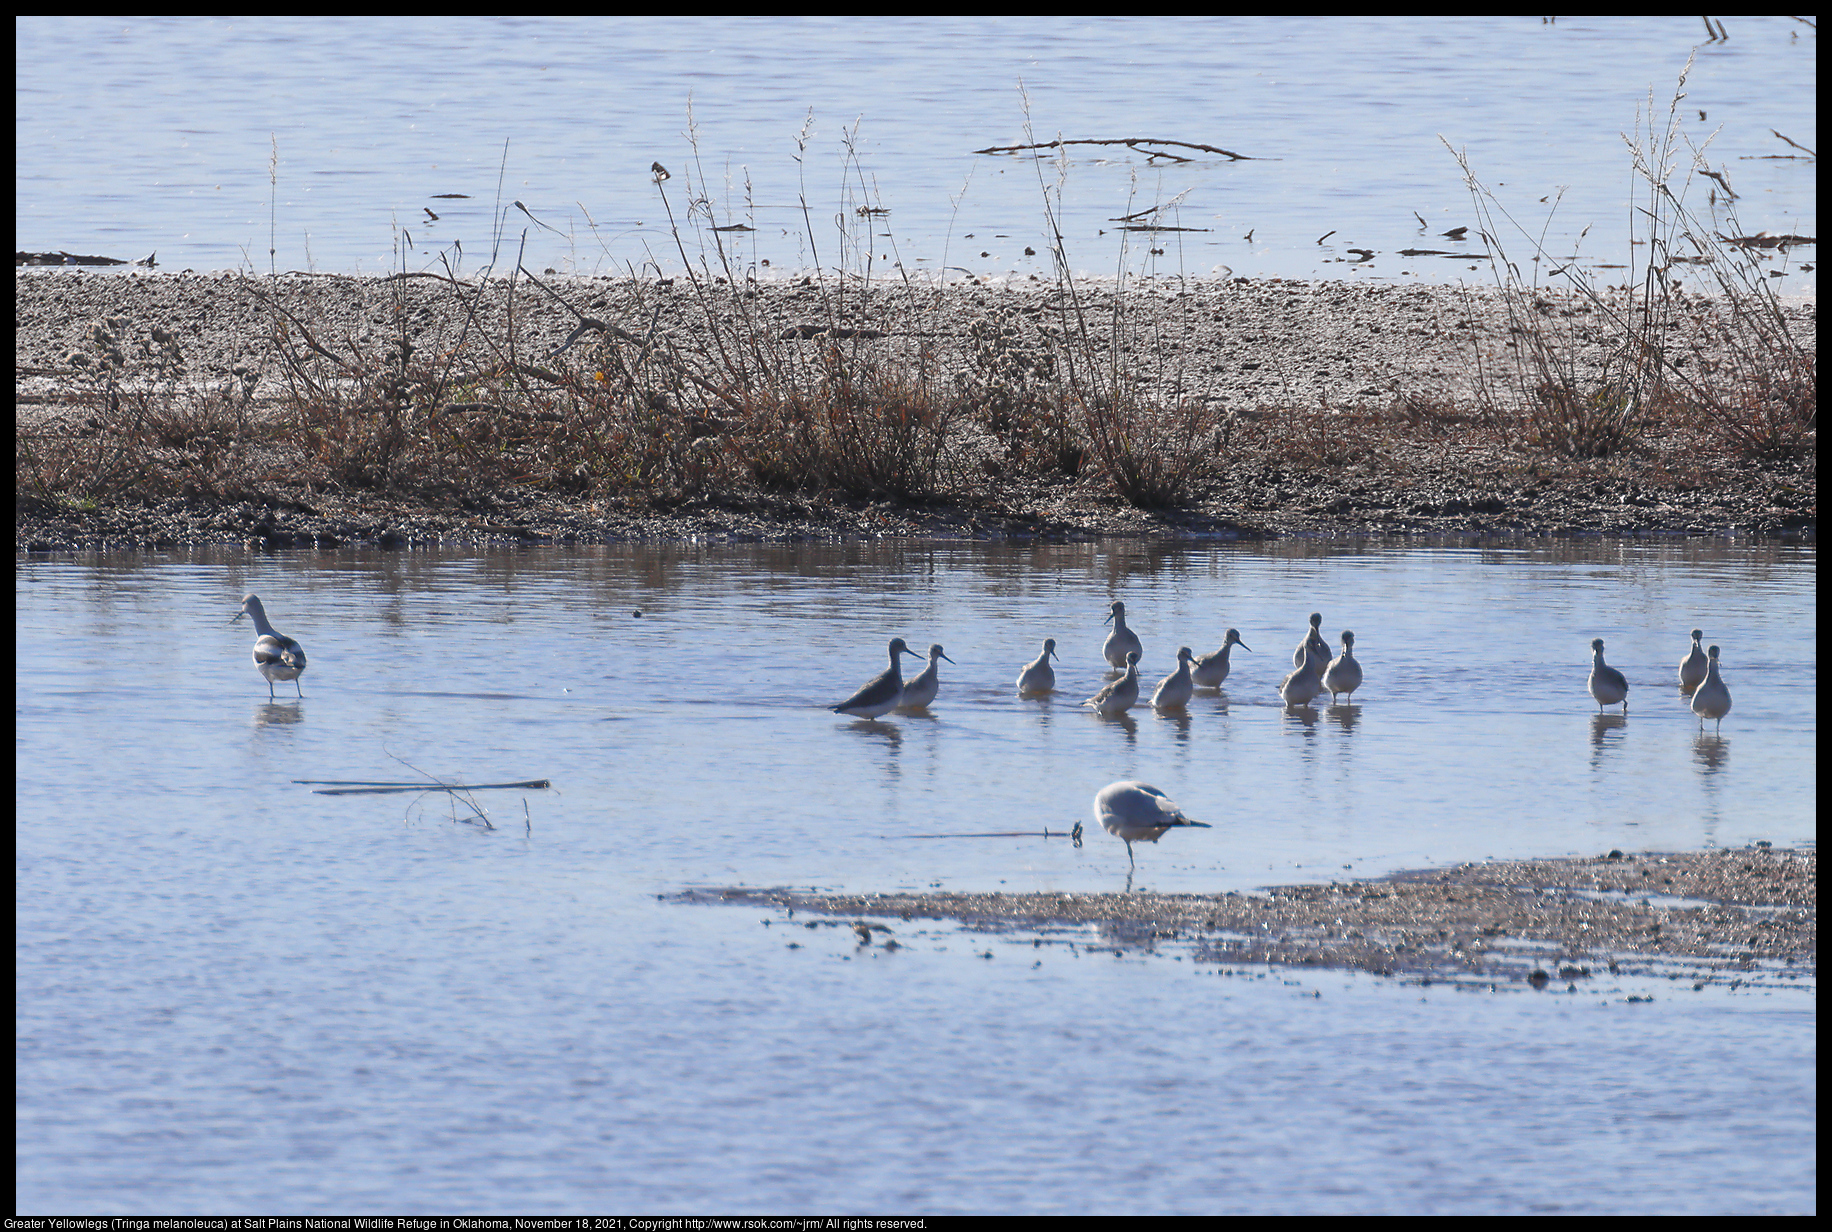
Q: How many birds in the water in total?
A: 15